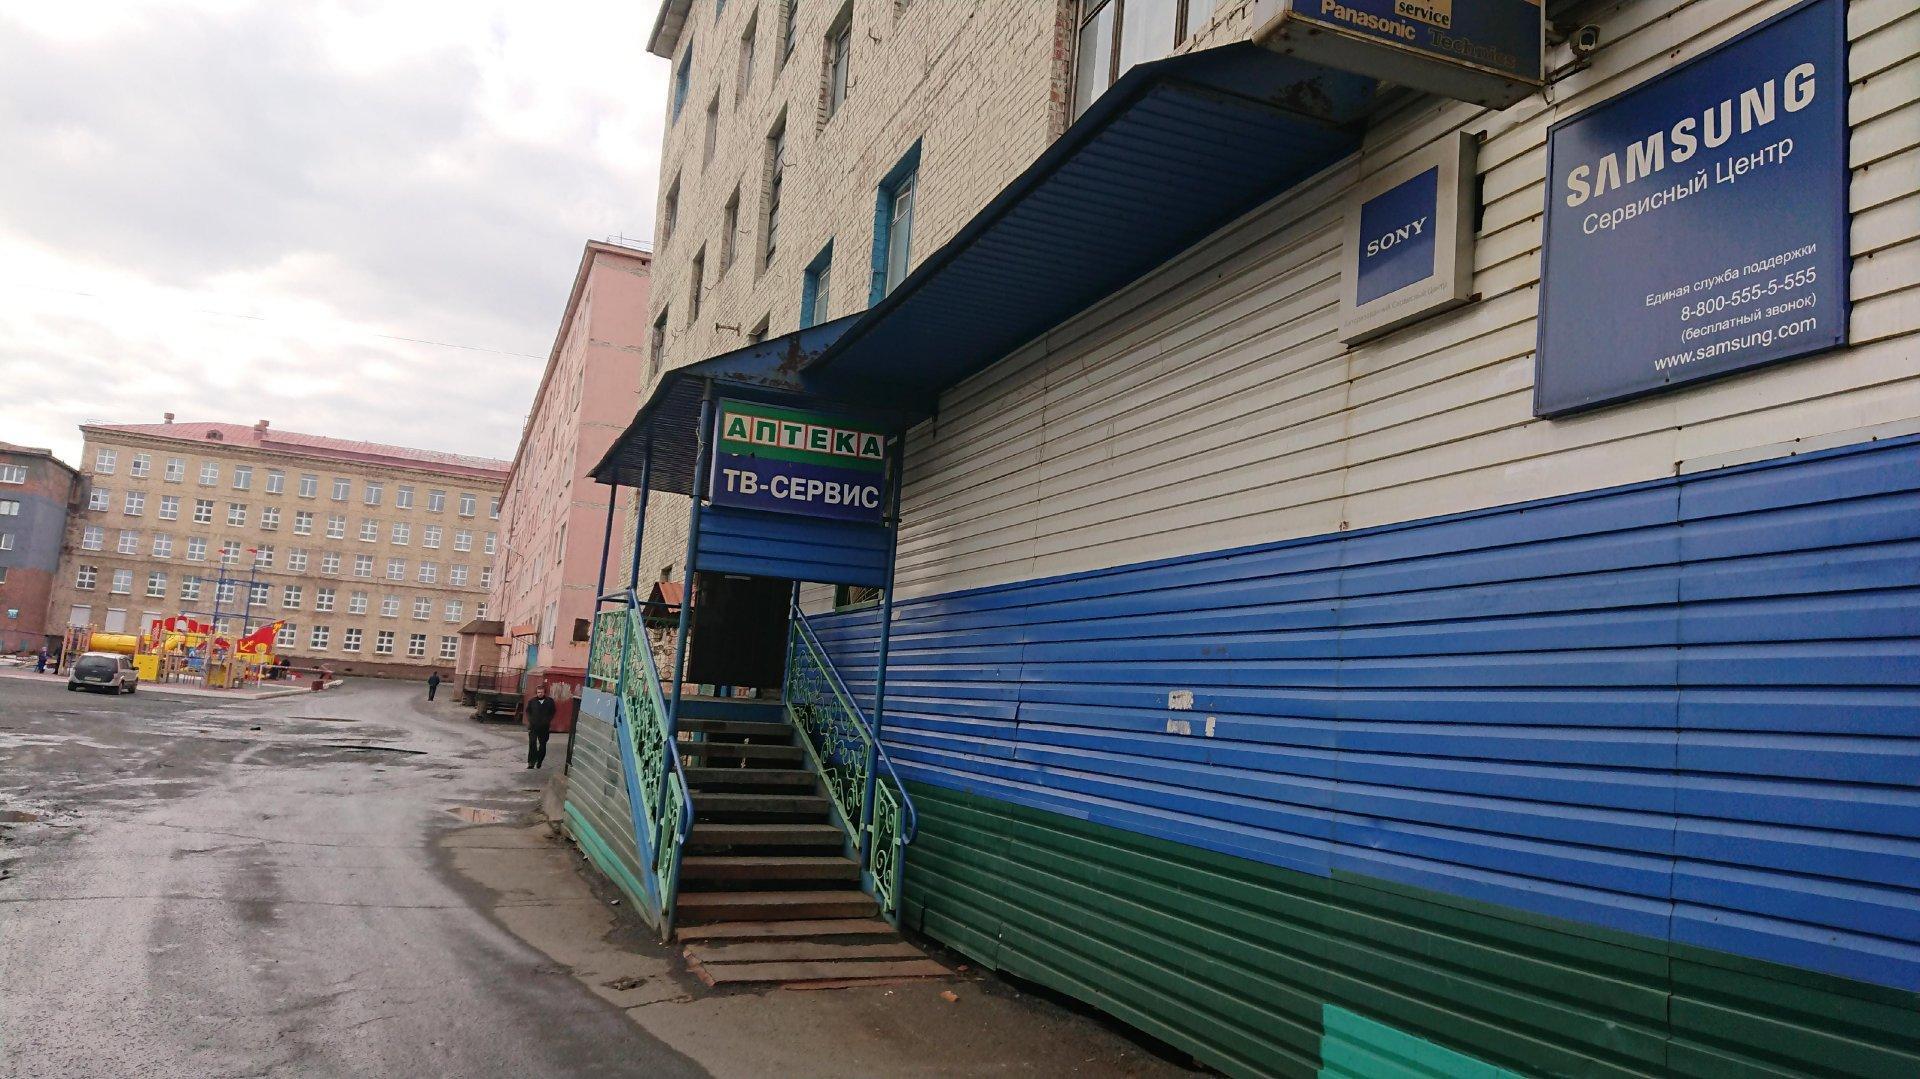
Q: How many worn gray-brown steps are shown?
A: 10